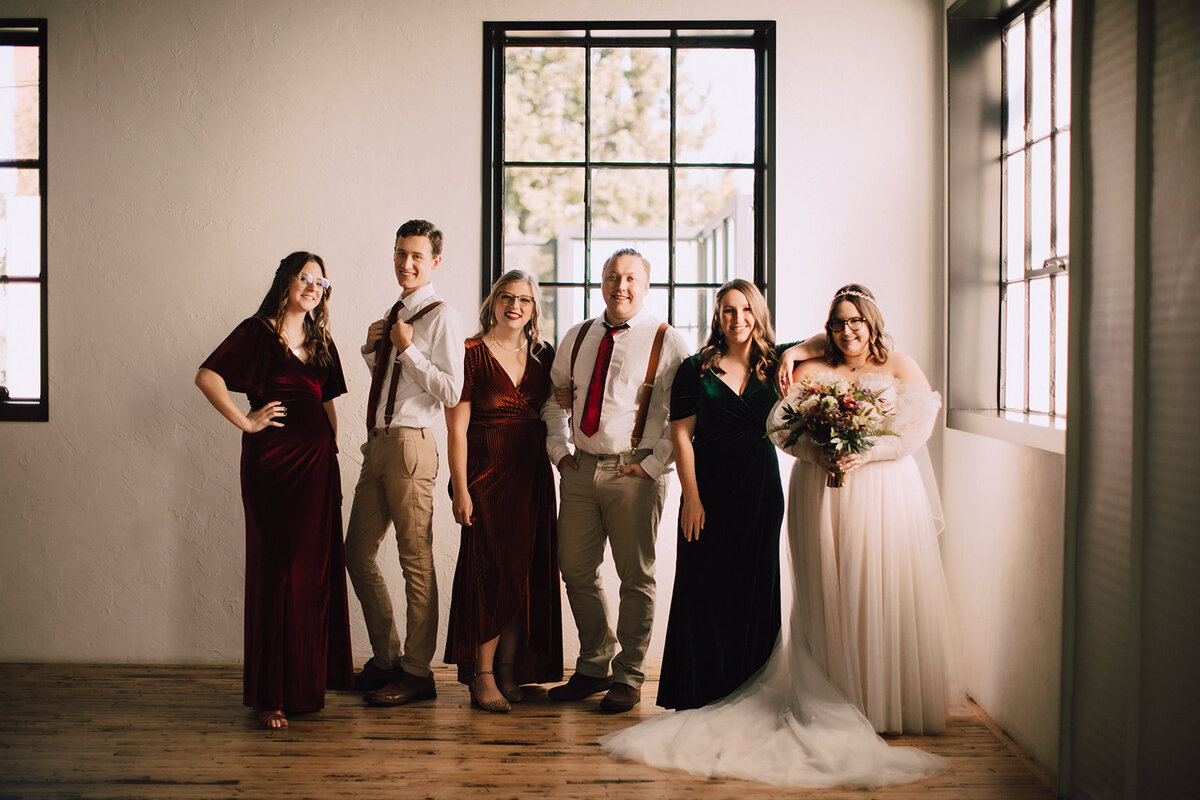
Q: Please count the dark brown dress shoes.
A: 4